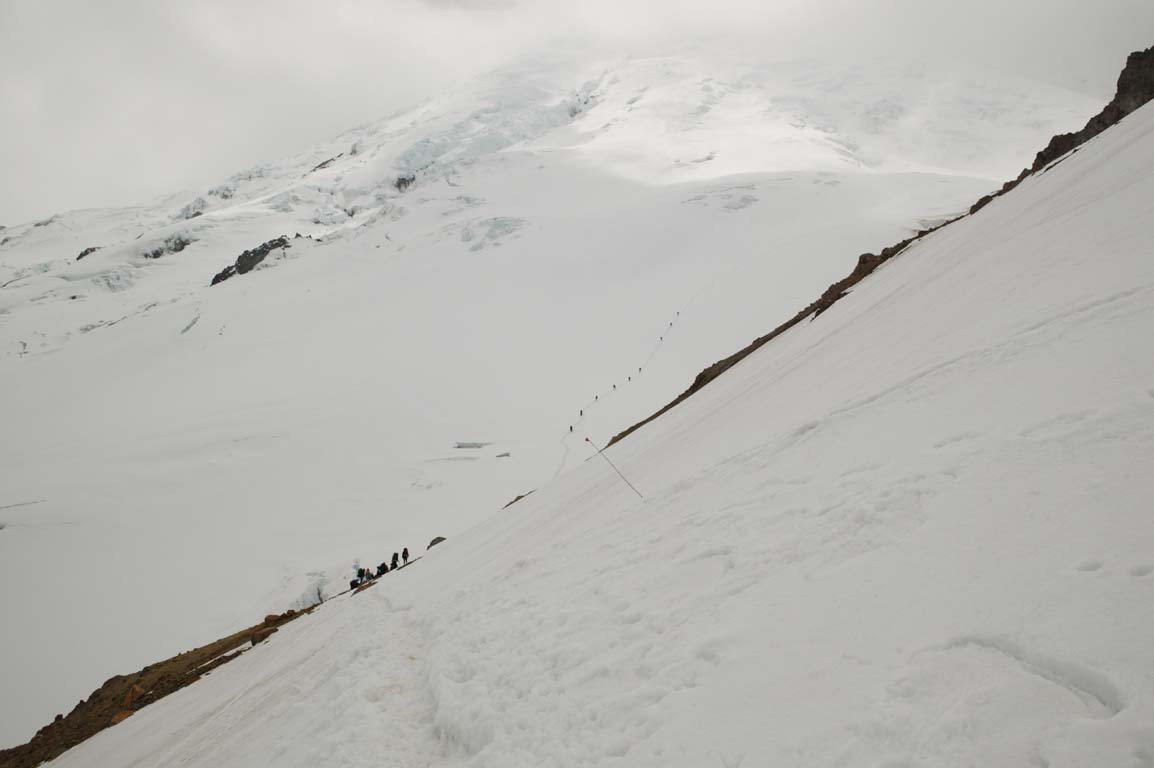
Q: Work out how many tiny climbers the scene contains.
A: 9